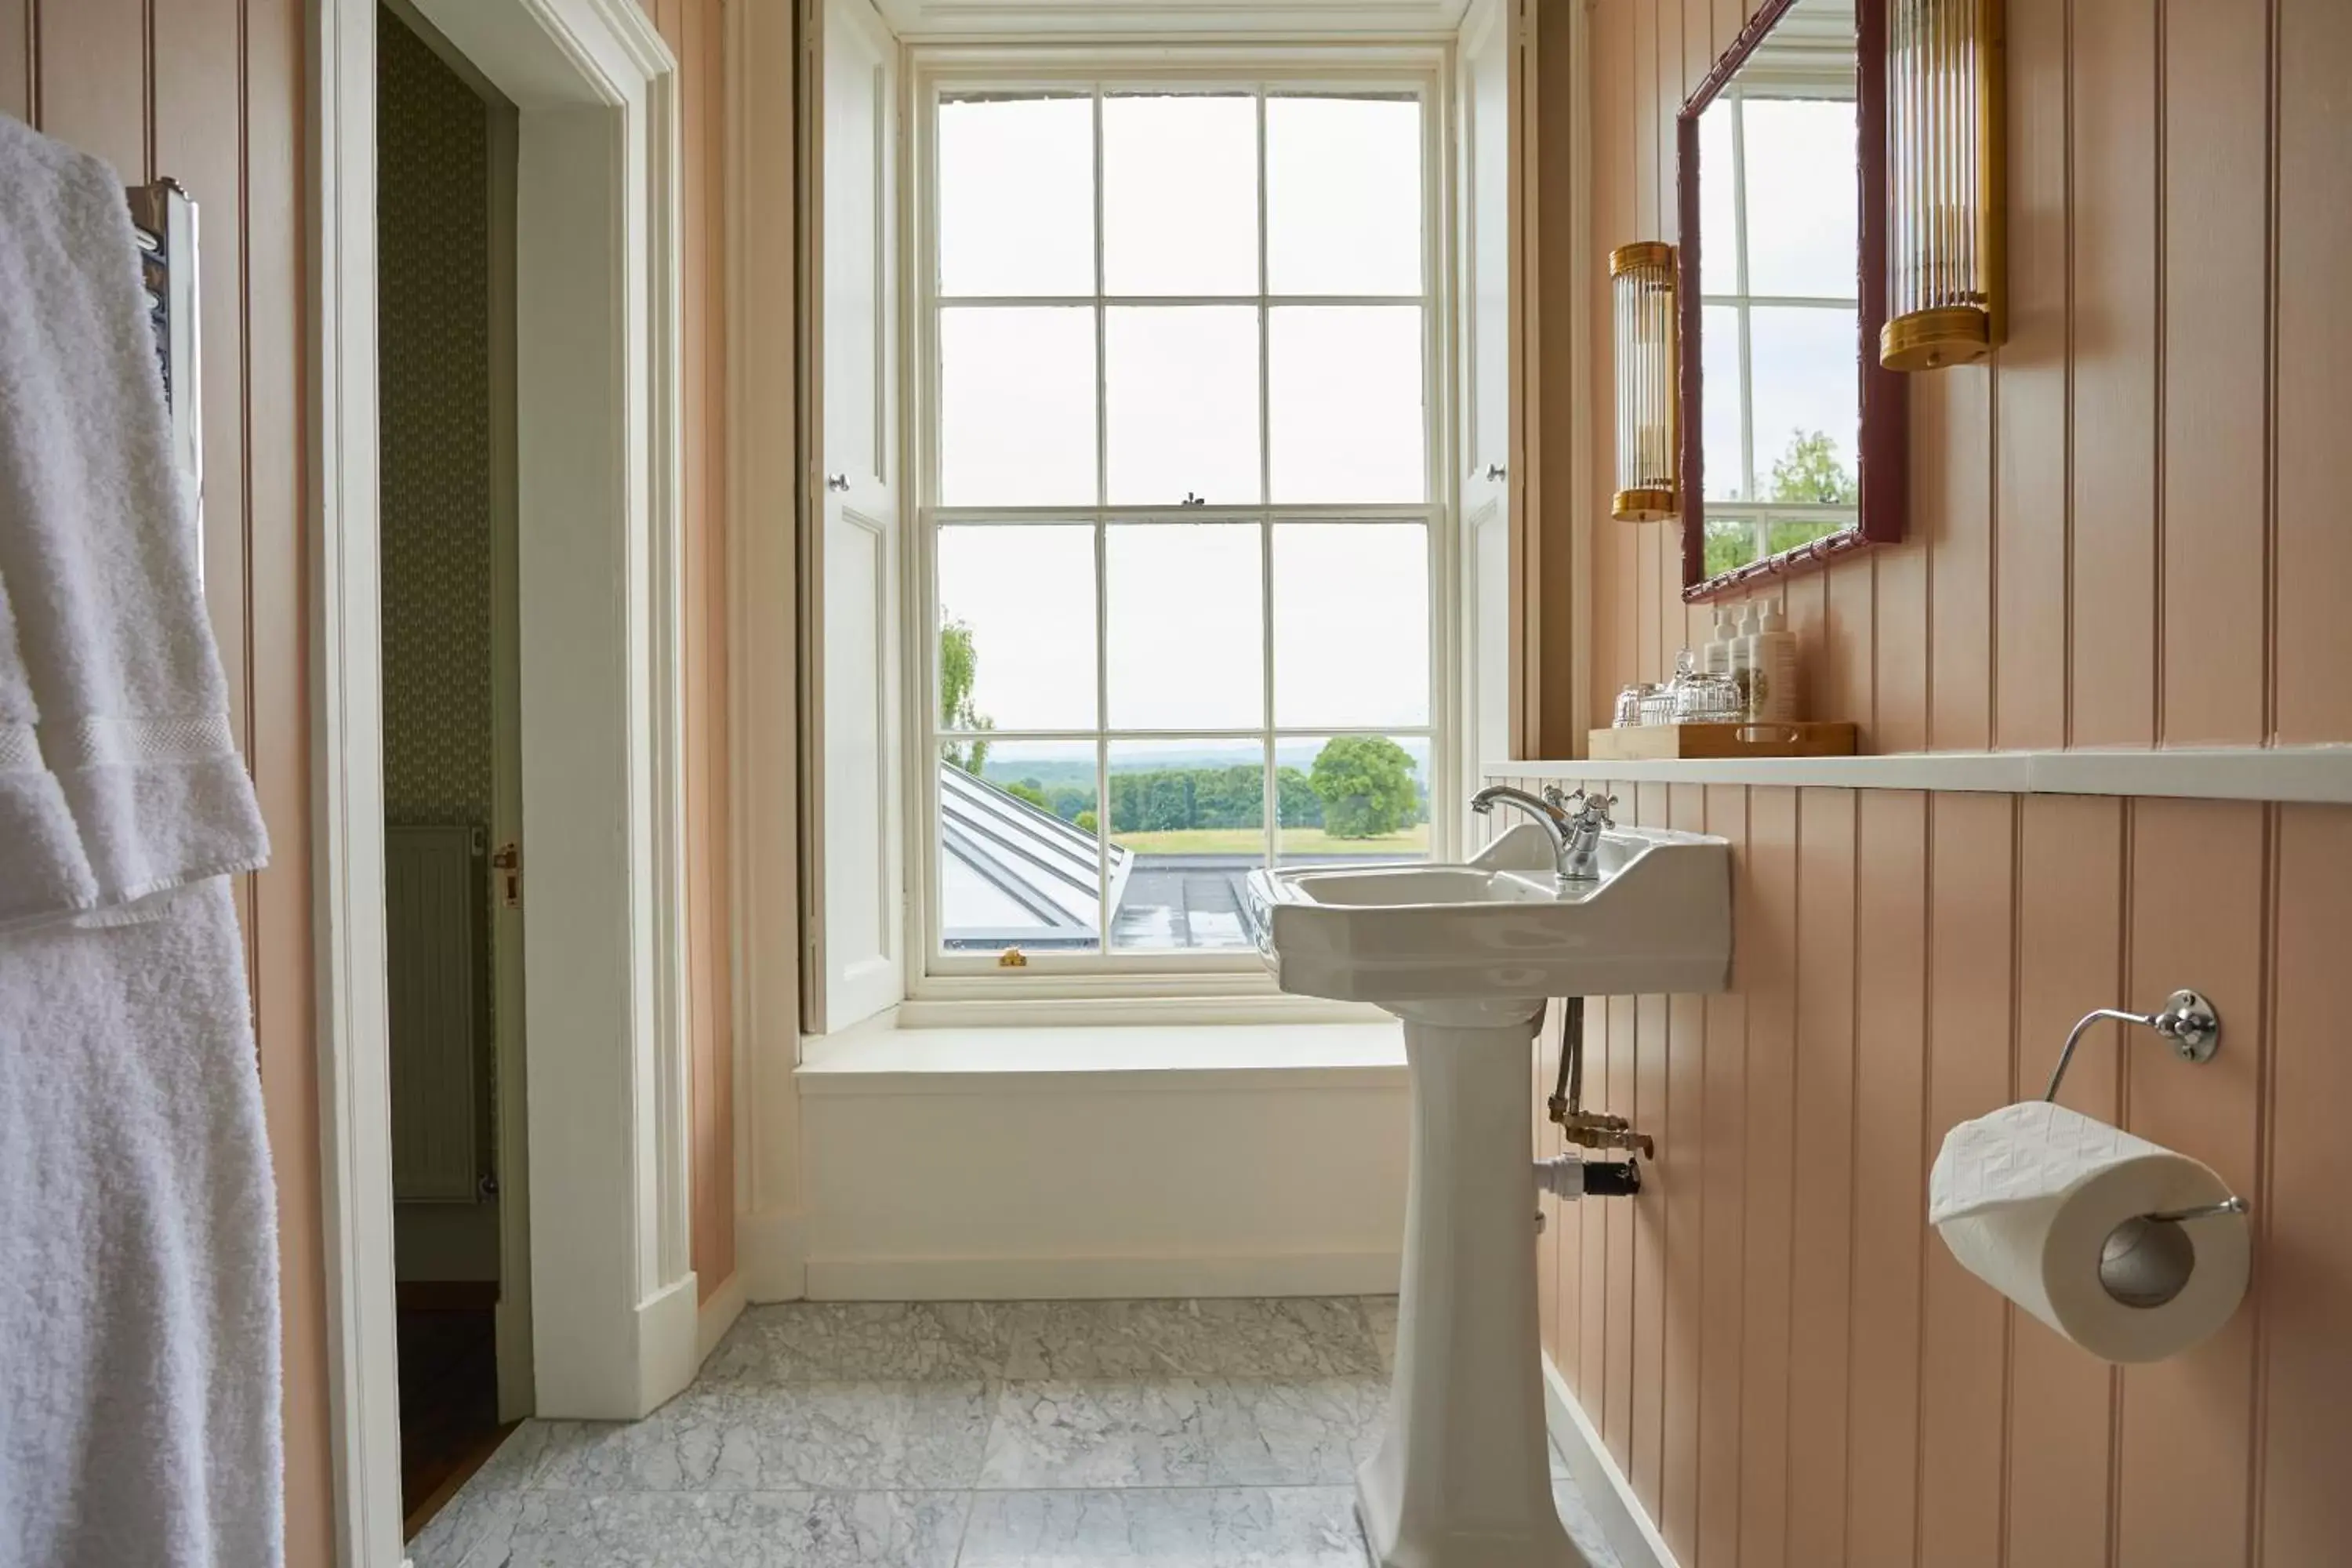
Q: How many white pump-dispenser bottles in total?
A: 3